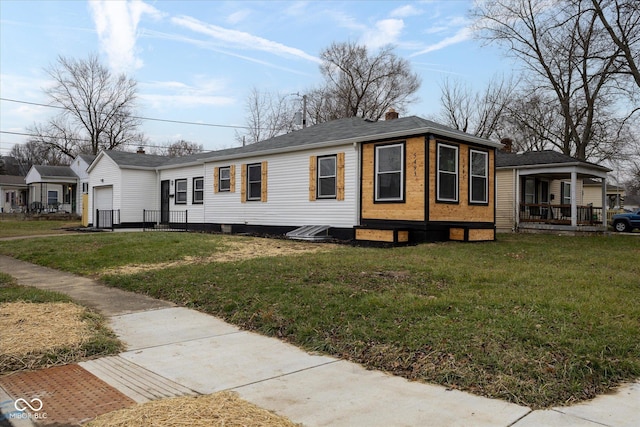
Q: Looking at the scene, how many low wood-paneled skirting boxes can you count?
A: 2